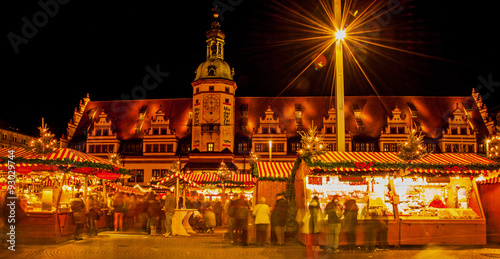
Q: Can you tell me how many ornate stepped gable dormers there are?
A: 6